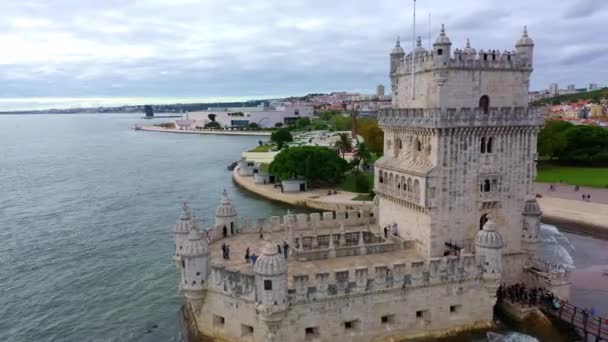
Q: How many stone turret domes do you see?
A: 11